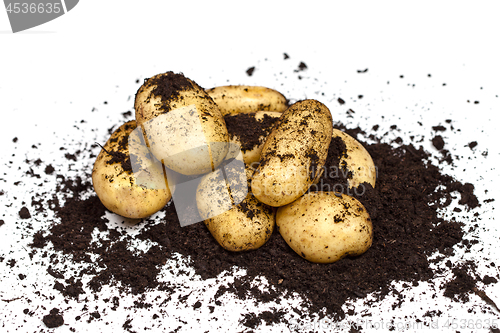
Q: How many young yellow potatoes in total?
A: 8